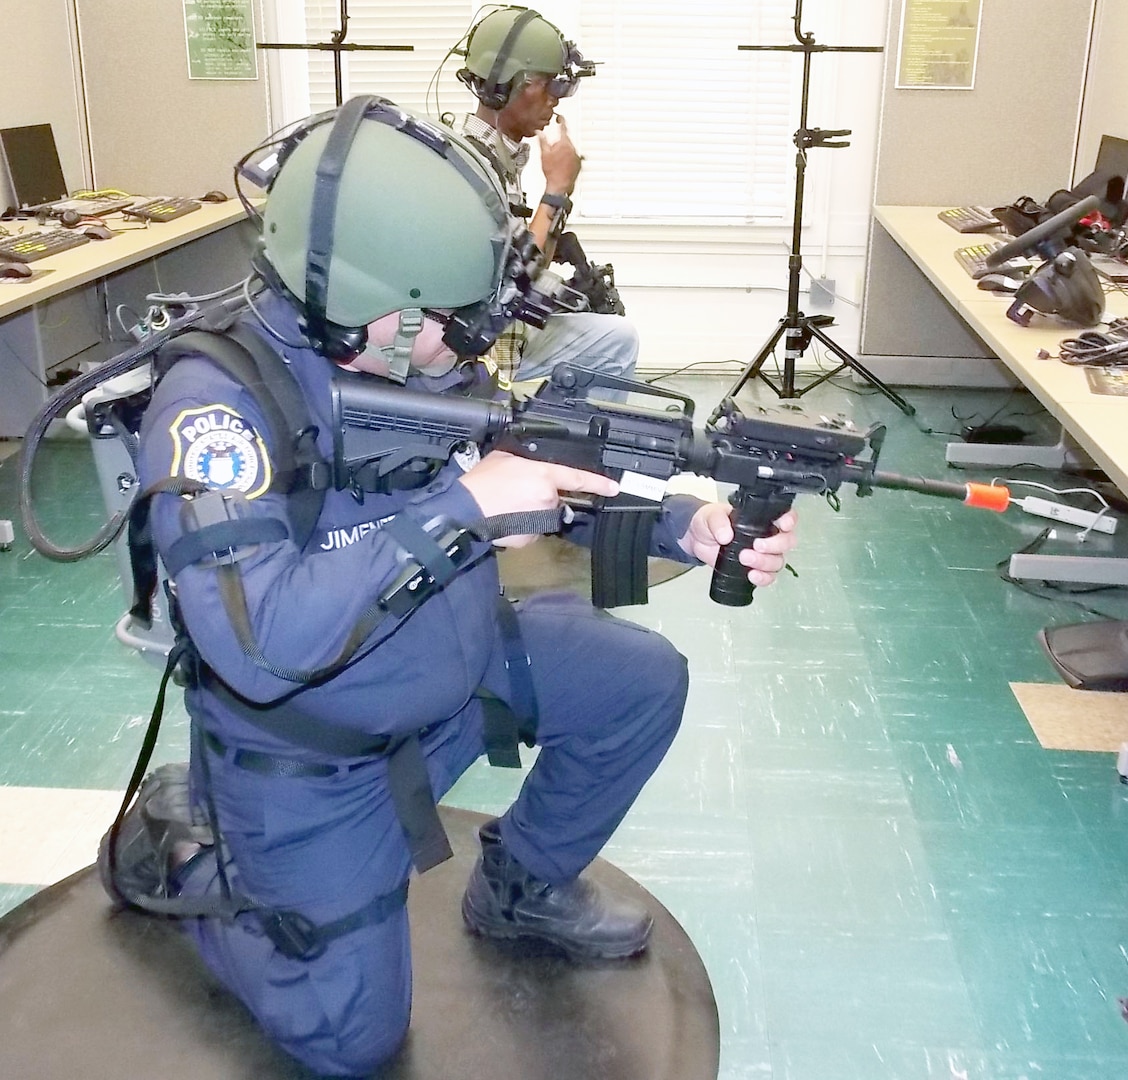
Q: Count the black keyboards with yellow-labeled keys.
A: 4